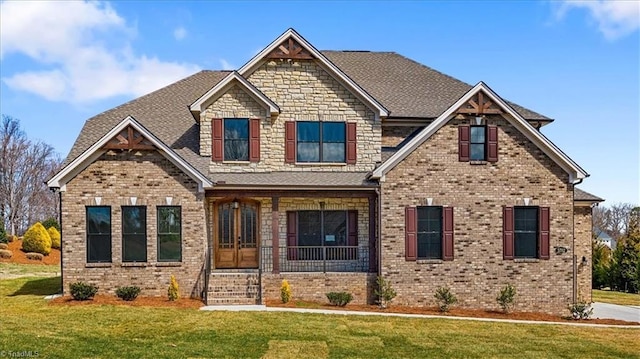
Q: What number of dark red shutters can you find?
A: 12